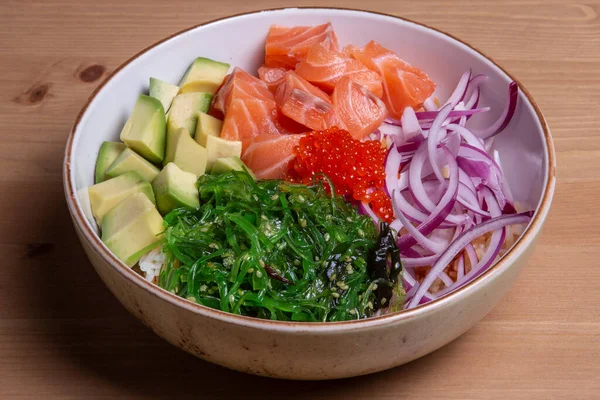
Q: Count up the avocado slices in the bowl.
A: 13